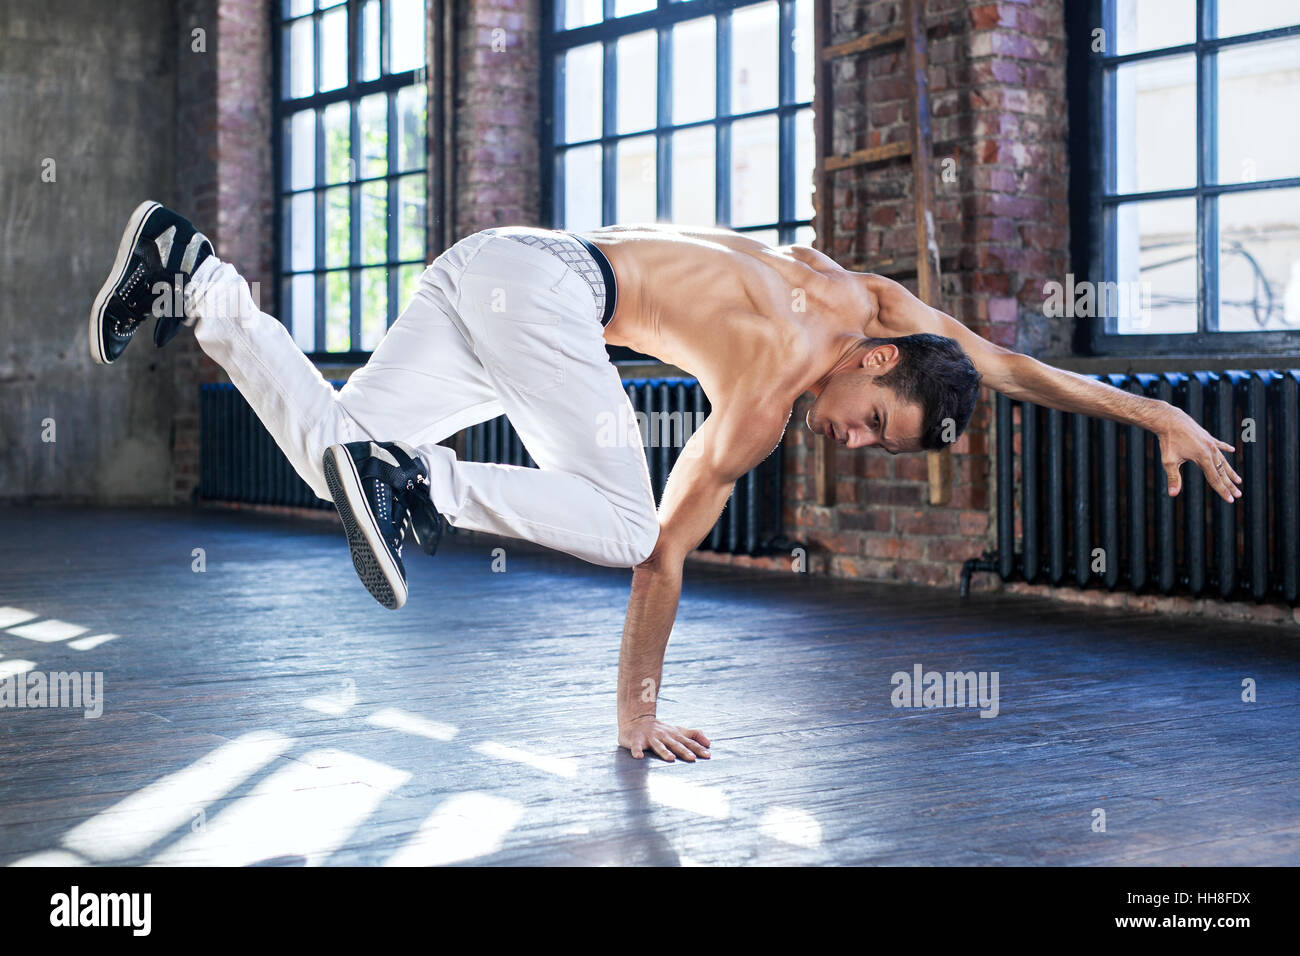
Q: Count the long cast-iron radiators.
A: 3